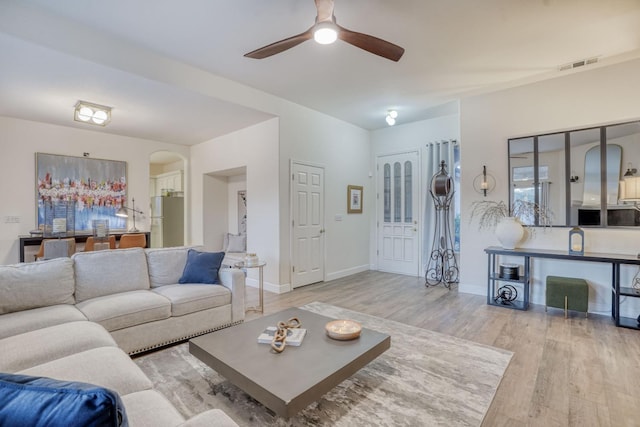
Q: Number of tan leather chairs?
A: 3